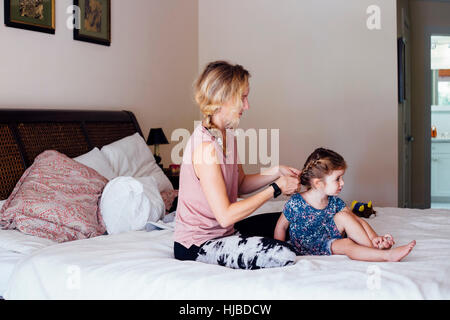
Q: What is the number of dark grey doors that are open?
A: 1